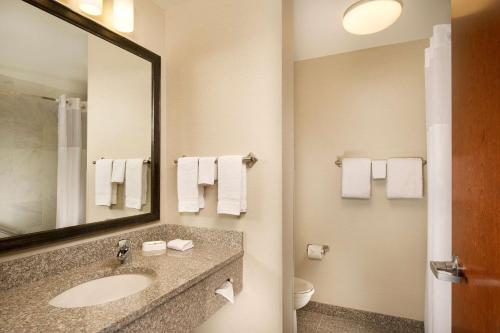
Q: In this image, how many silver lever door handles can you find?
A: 1